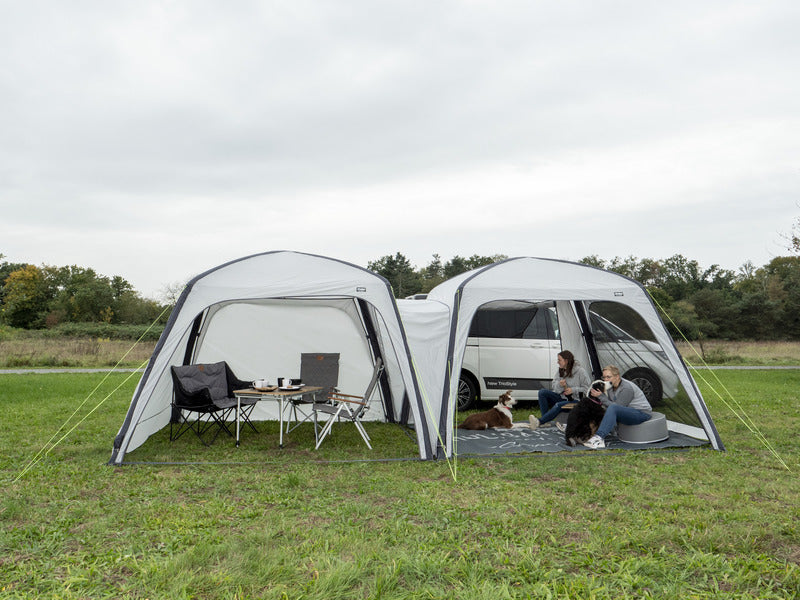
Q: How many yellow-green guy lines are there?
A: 8